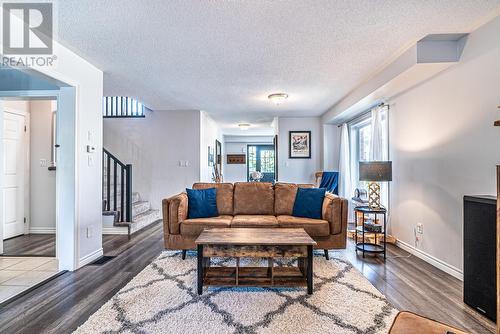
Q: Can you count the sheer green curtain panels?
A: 0